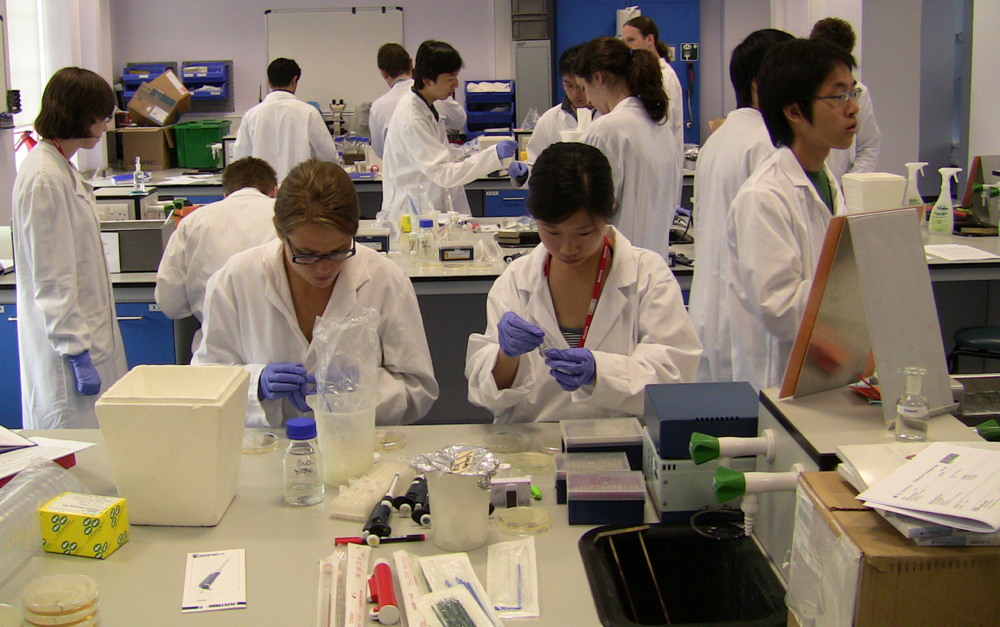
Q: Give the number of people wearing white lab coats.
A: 13